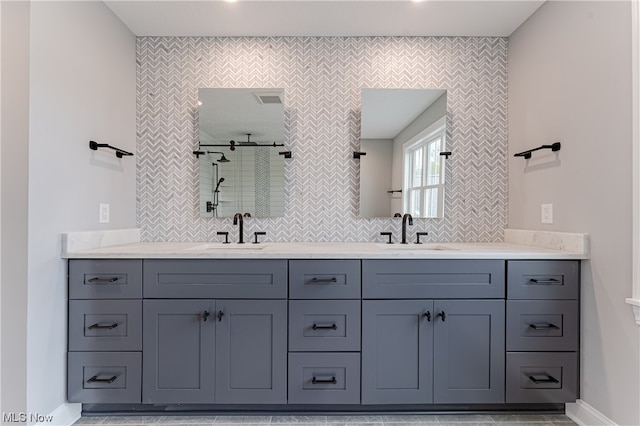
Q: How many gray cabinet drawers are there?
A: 9